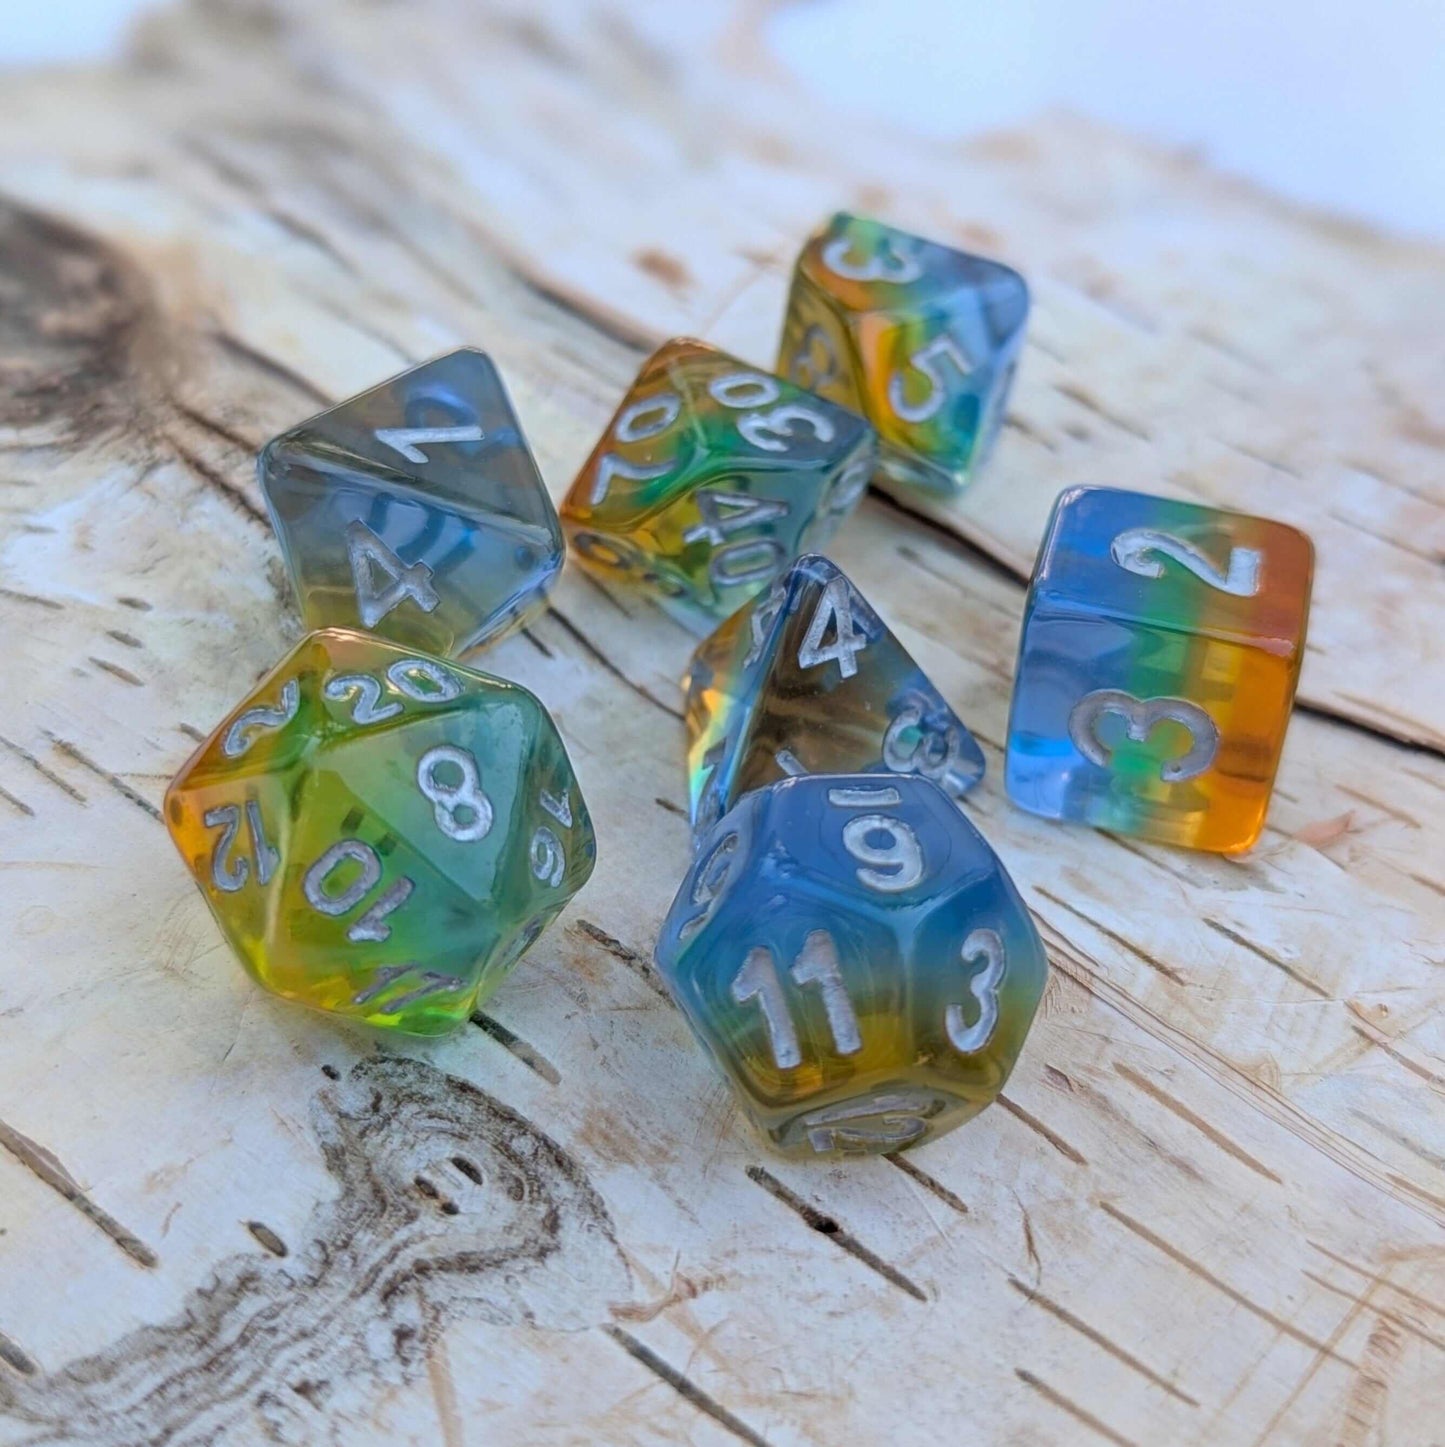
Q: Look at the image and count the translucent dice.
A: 7